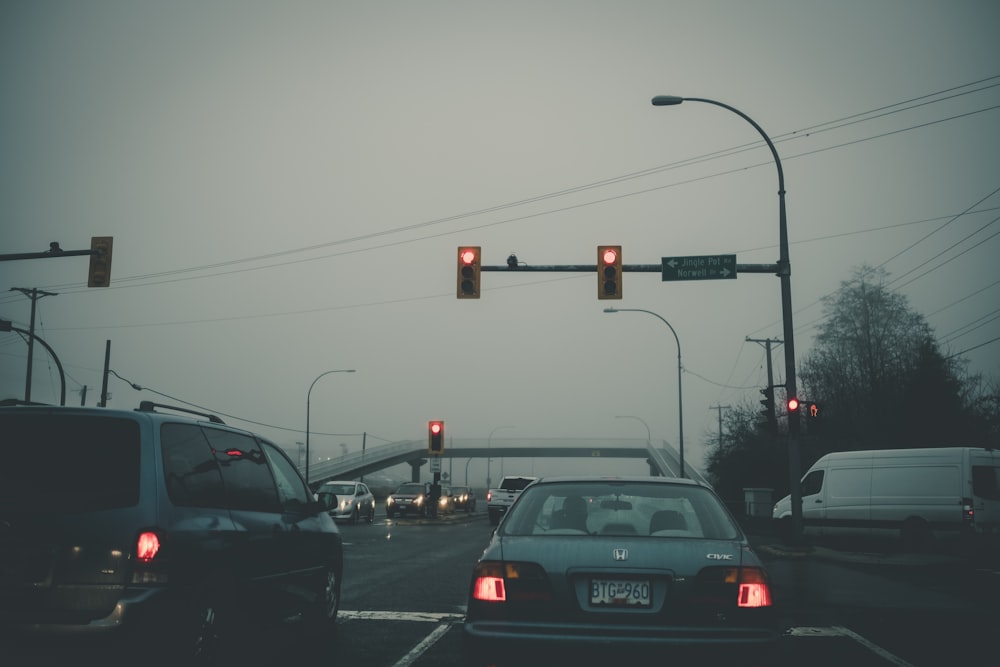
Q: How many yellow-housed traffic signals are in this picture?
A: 4